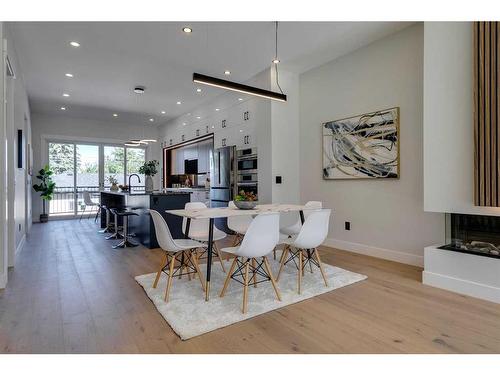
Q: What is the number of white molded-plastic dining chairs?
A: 6